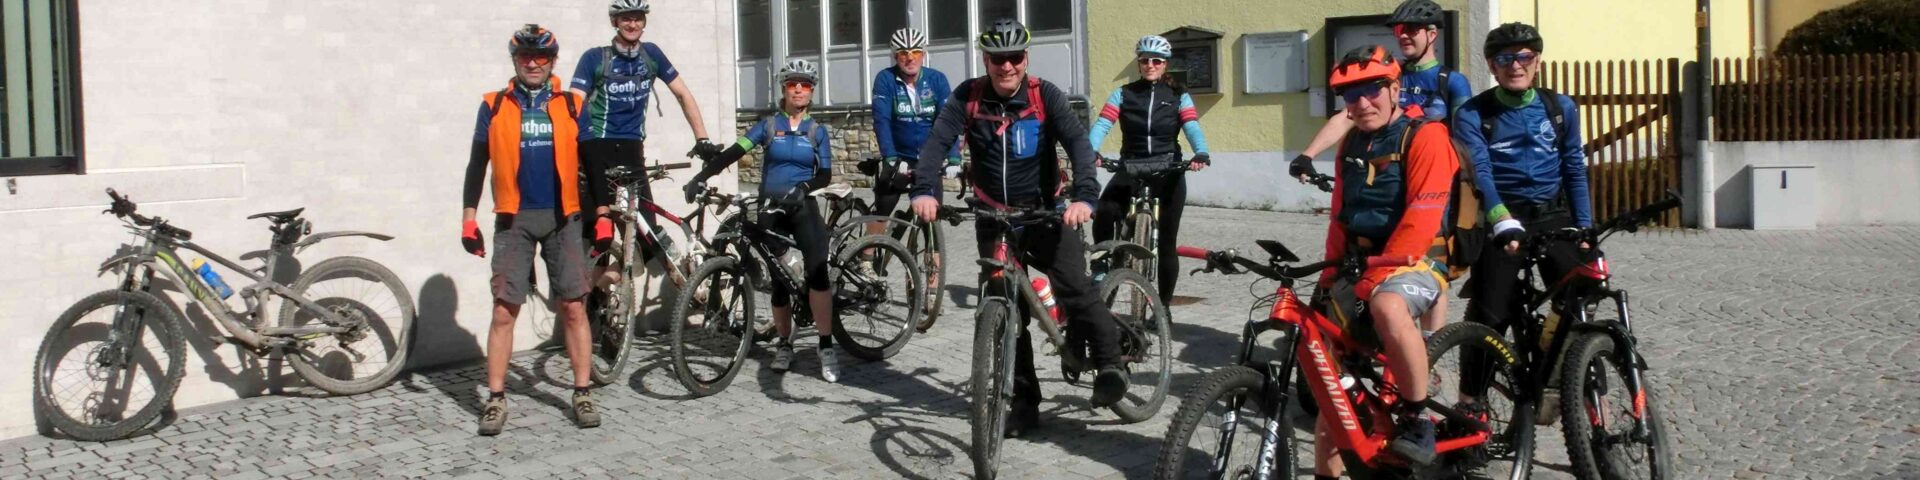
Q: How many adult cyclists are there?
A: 9